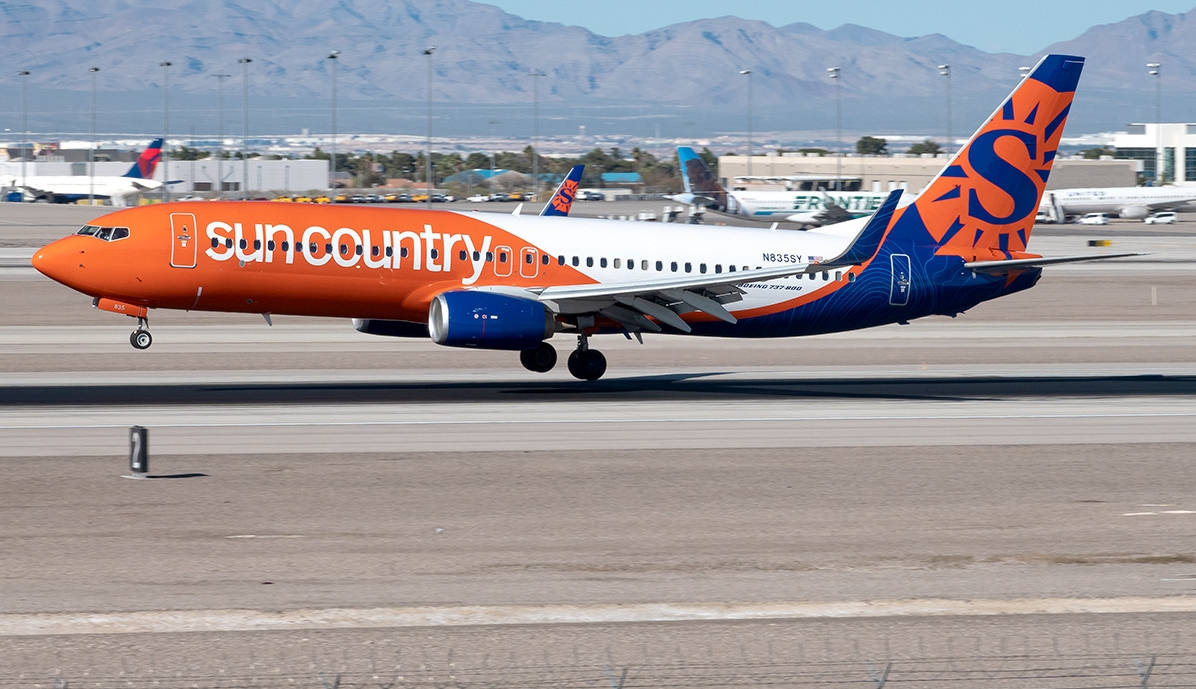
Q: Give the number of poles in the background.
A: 13